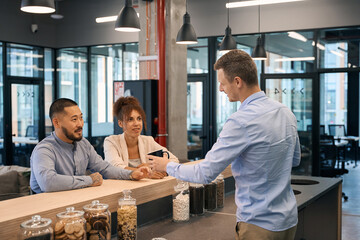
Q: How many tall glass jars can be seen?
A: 5